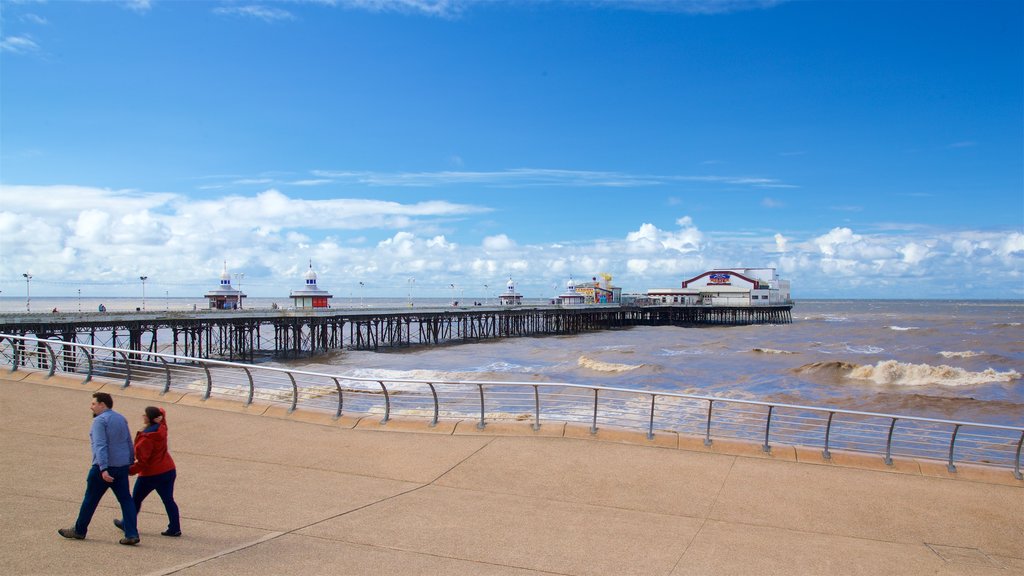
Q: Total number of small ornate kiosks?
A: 4